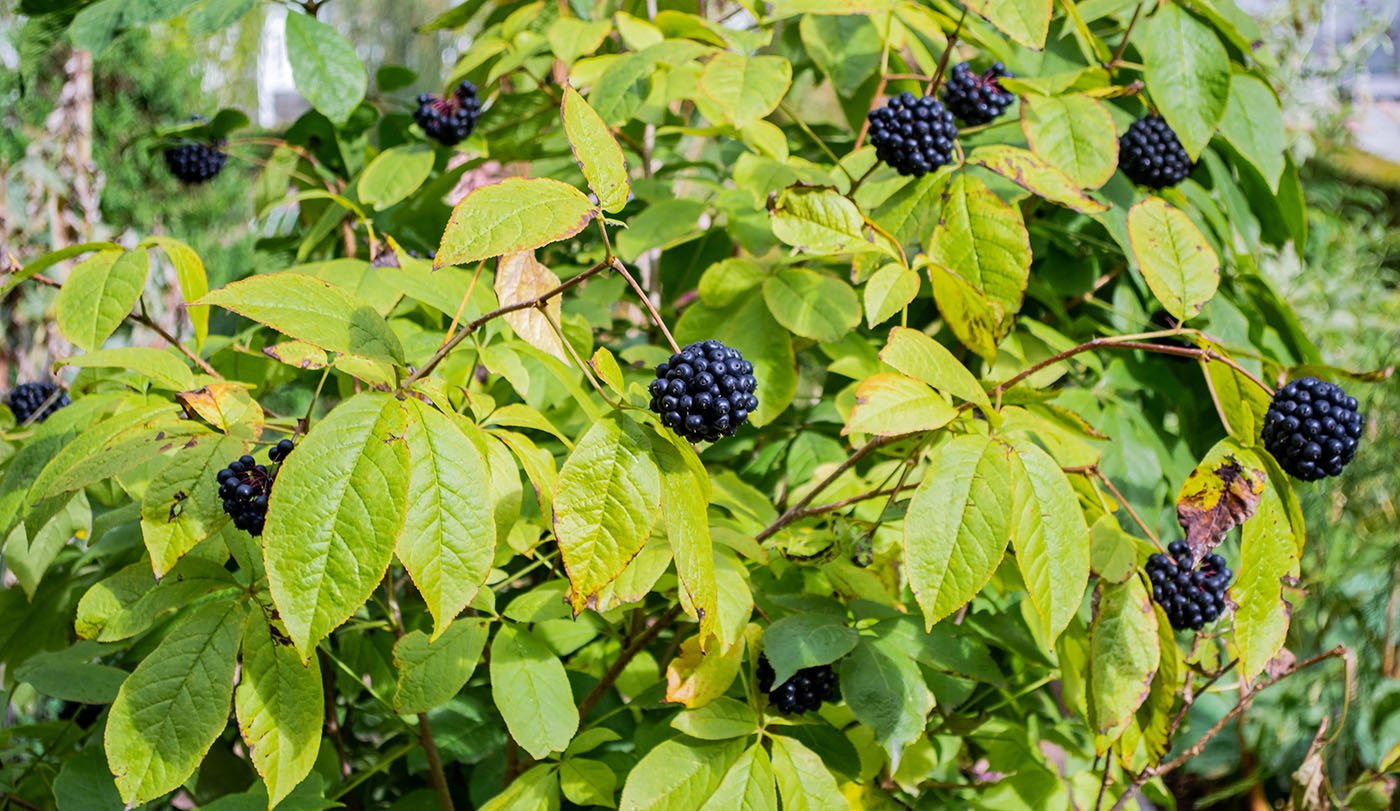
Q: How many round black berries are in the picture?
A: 11